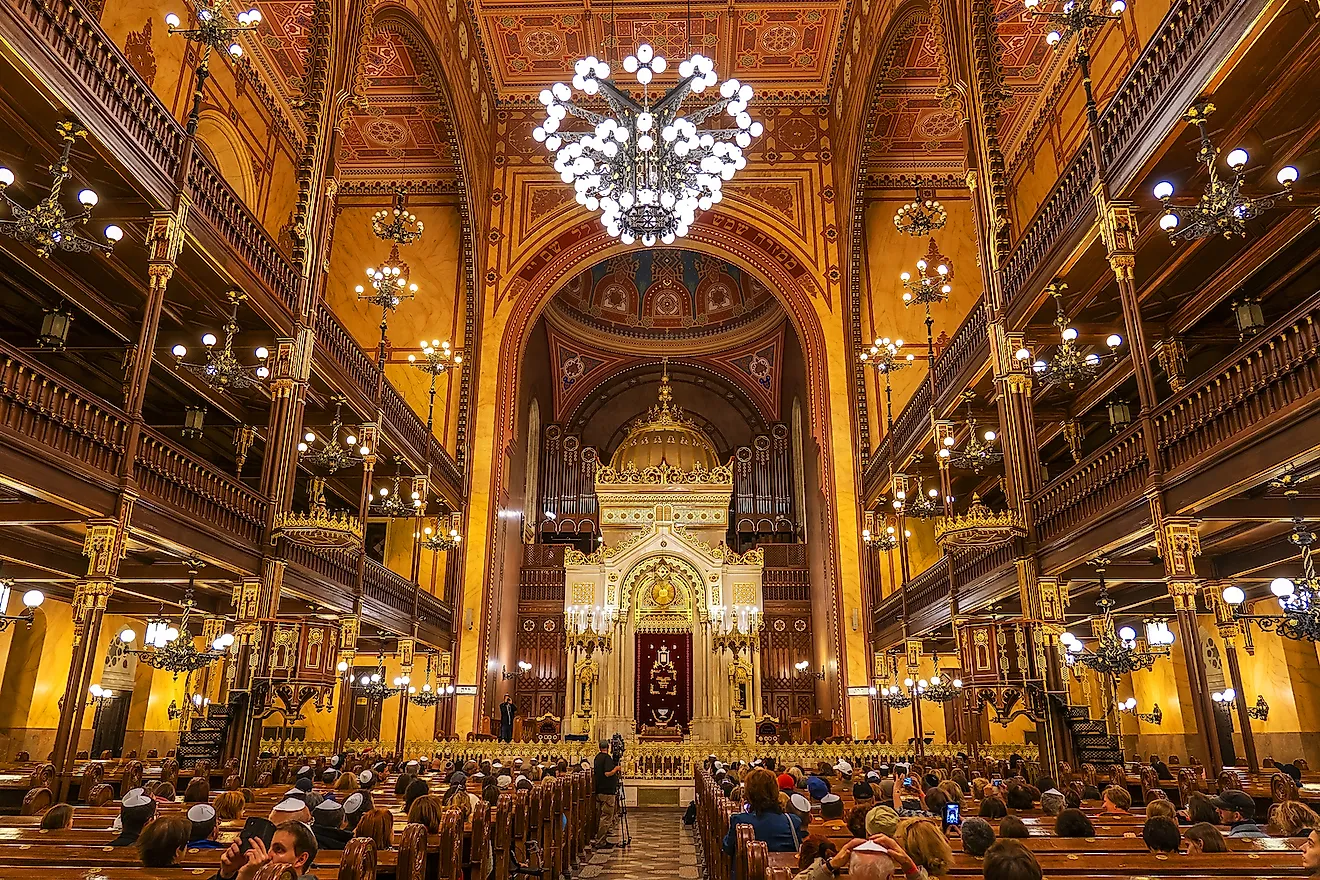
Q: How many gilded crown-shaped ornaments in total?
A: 2